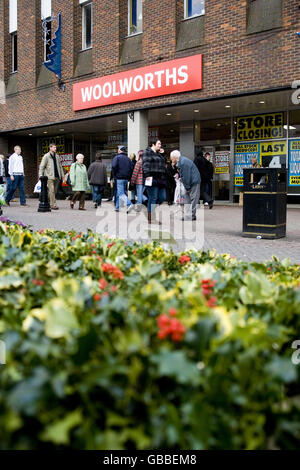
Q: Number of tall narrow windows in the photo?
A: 5